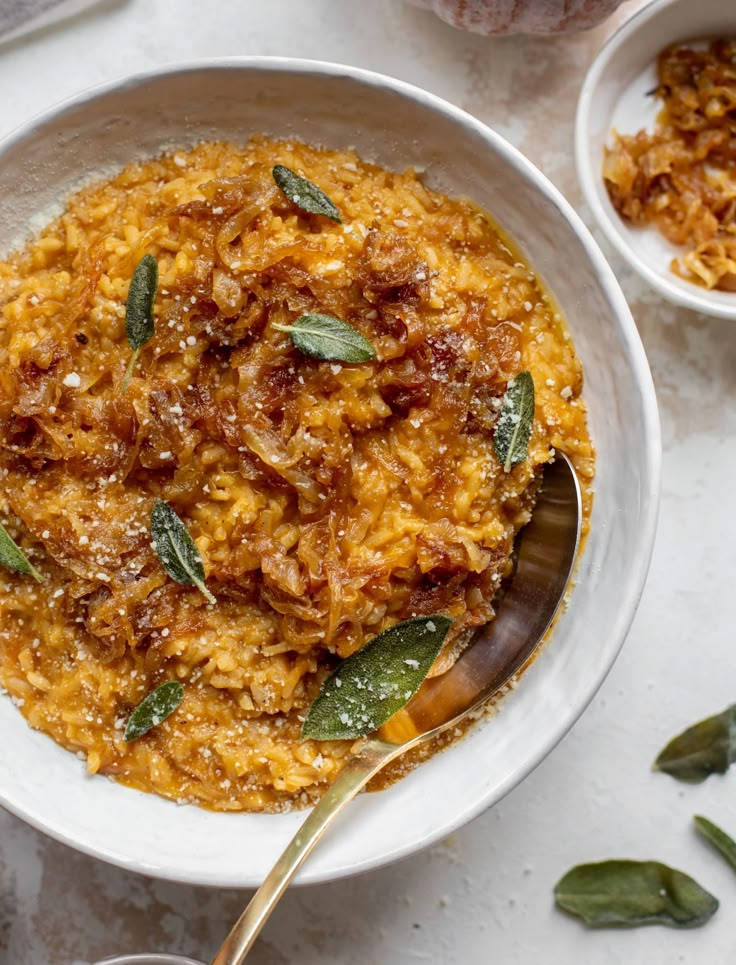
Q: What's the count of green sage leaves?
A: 11